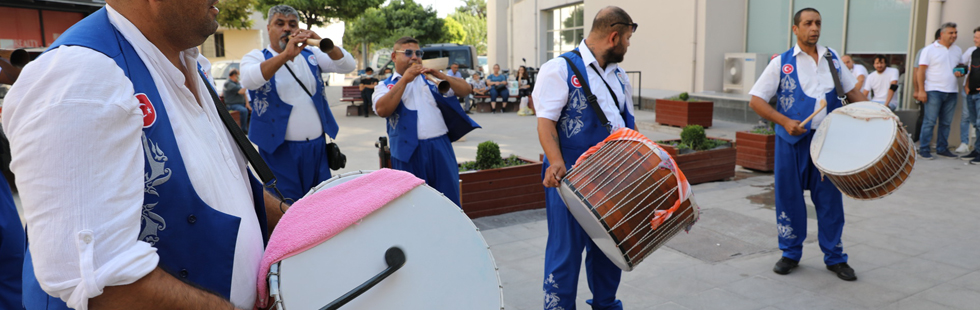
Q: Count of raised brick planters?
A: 4